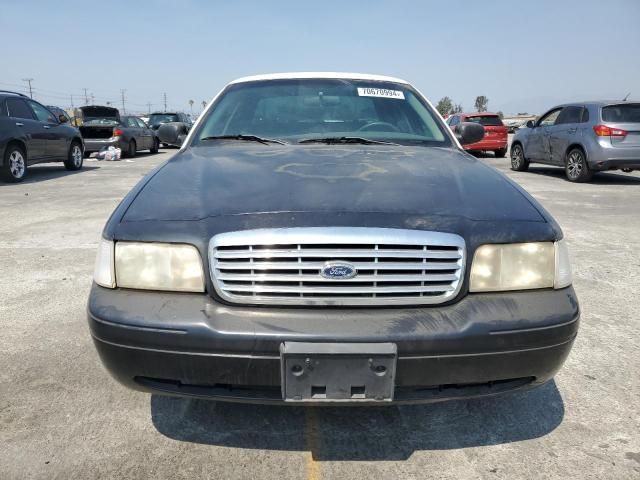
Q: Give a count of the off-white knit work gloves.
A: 0